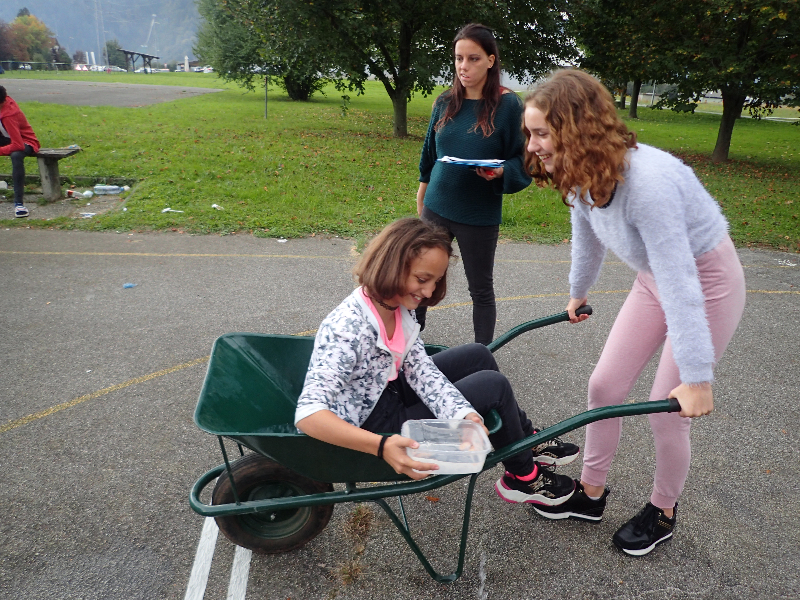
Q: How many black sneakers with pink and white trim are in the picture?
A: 2